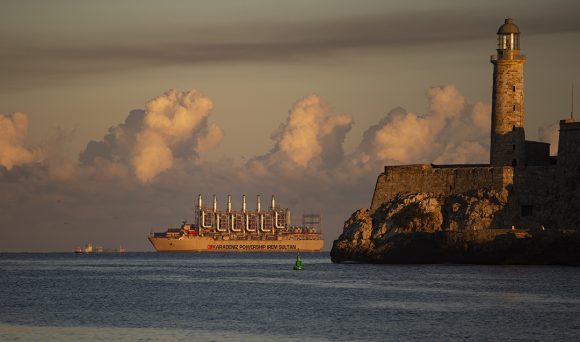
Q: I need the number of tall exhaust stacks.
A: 6